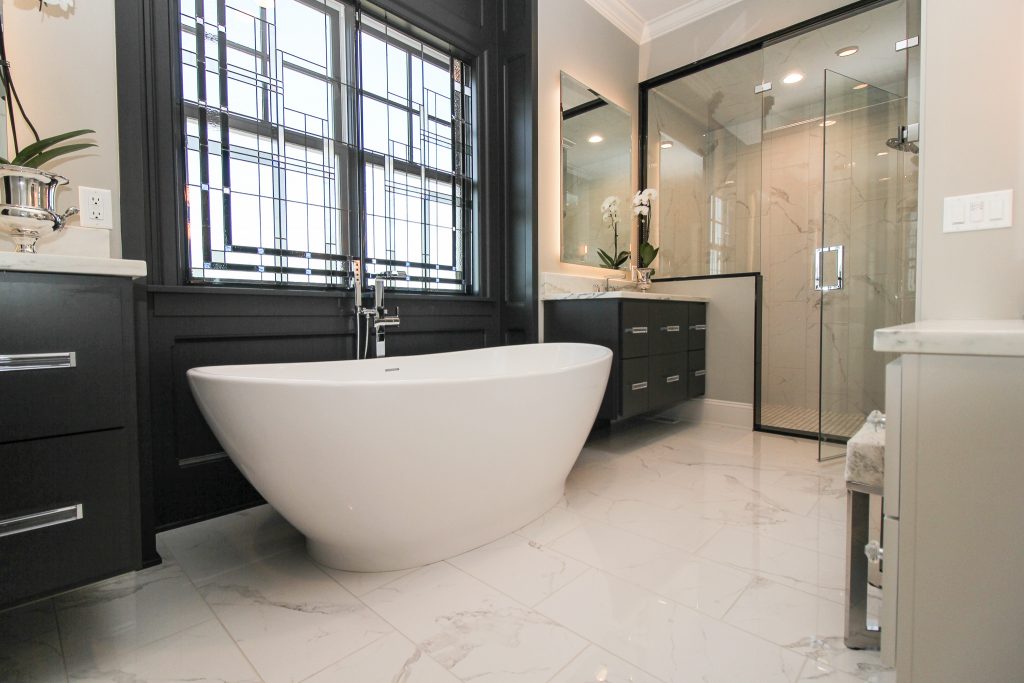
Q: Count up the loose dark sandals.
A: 0